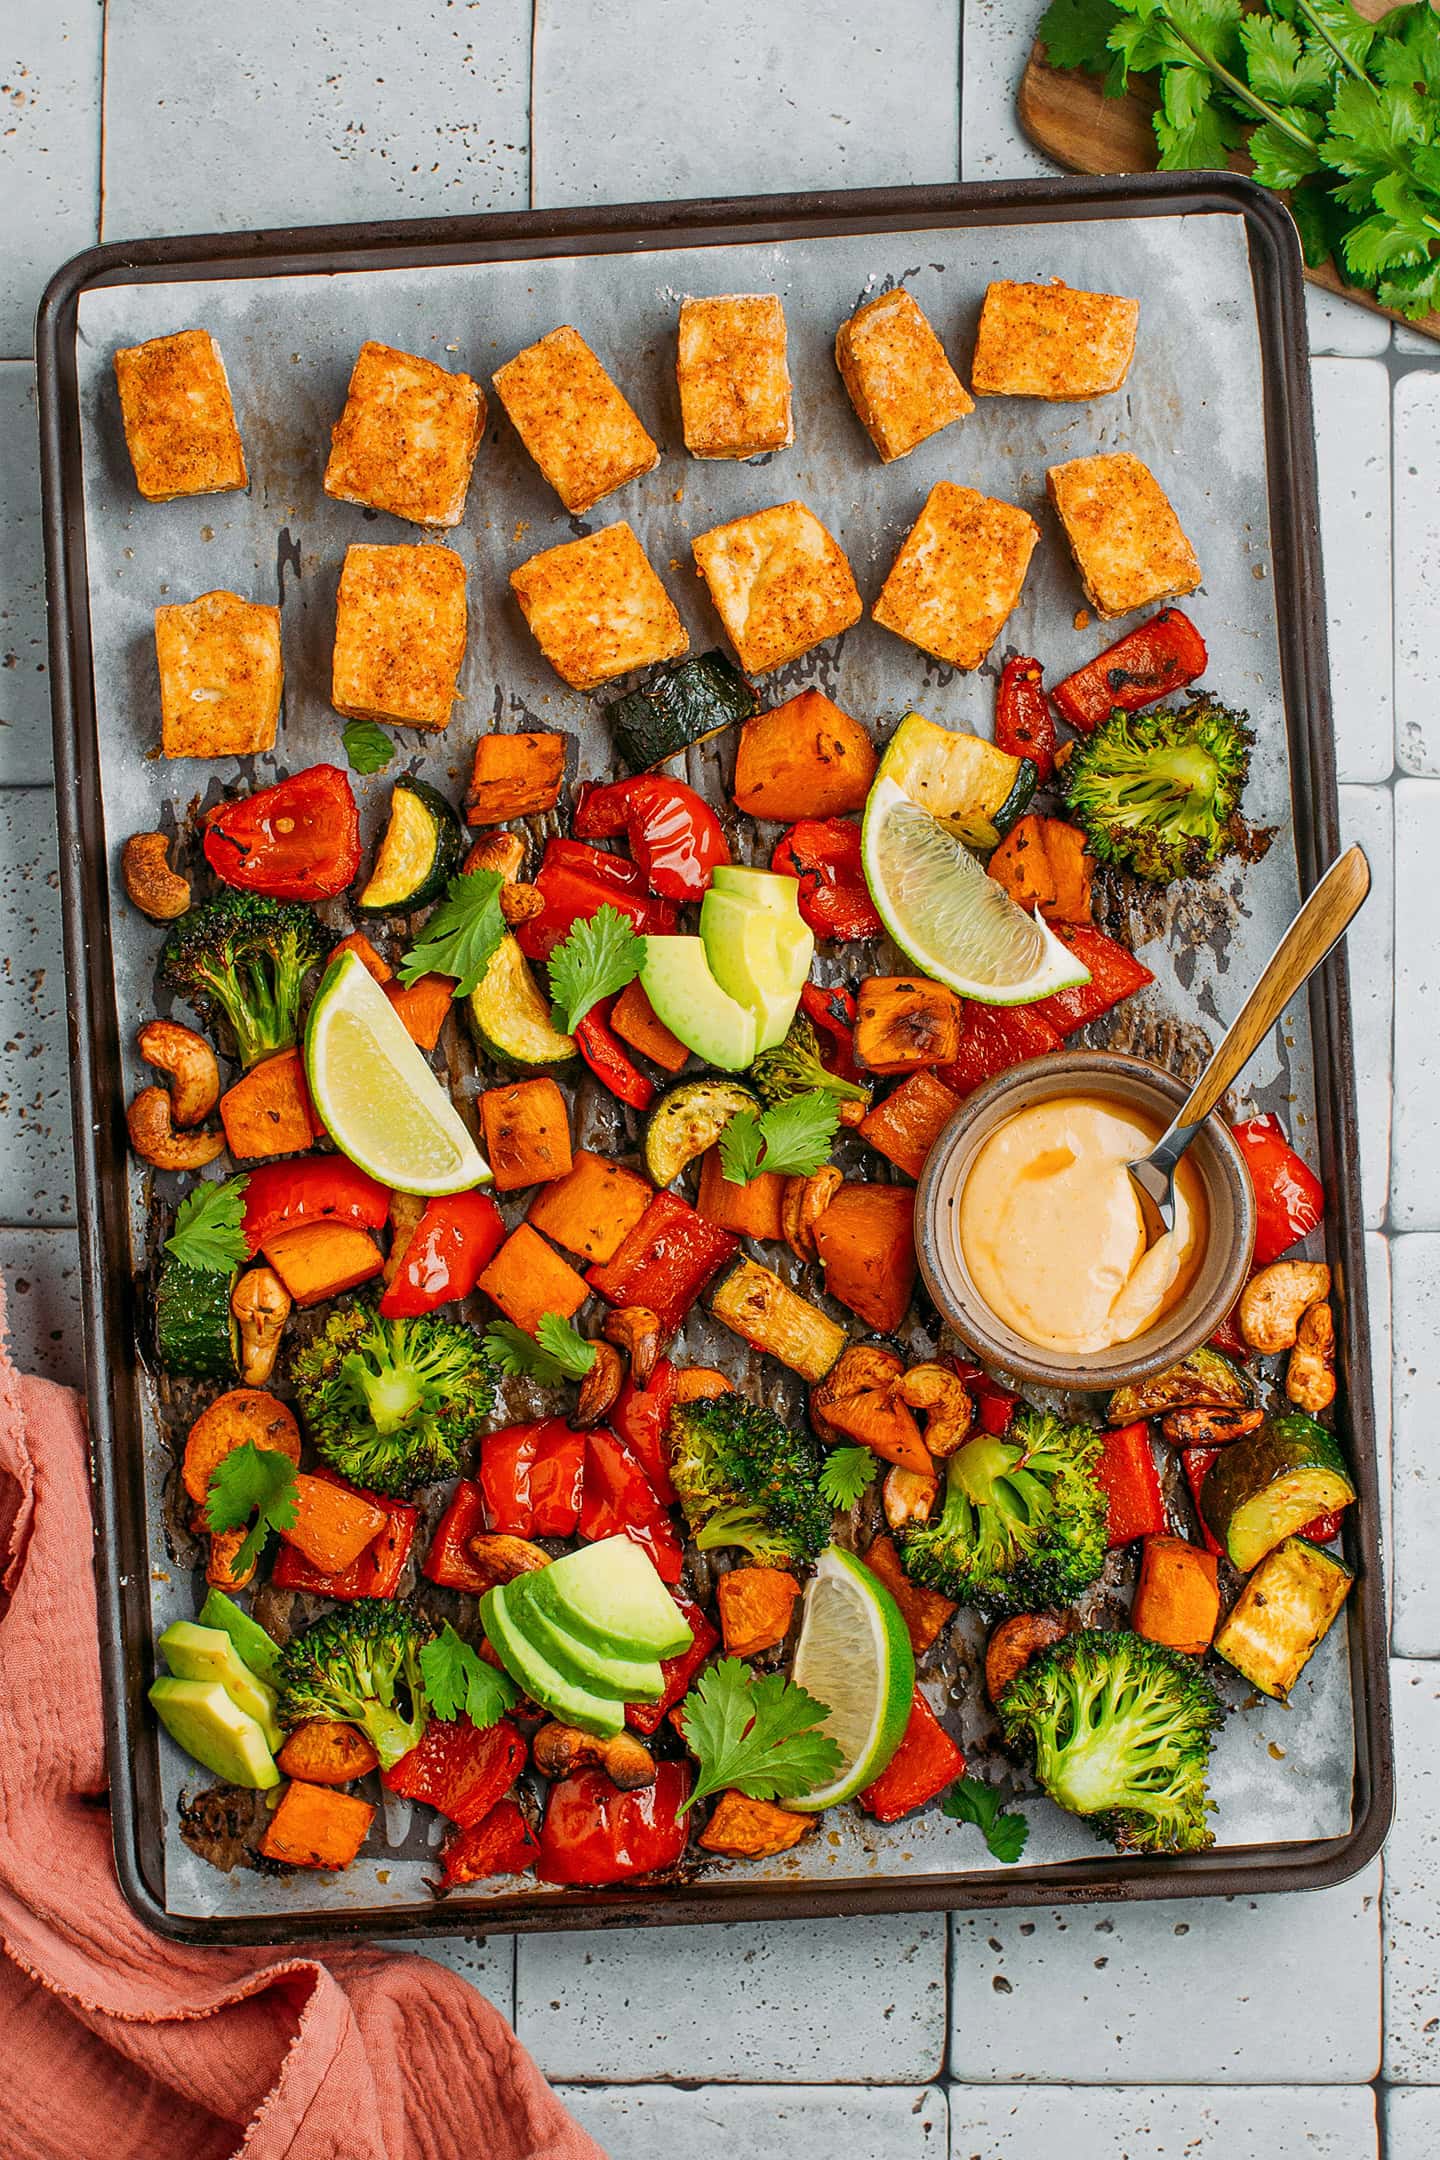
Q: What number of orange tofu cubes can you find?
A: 12